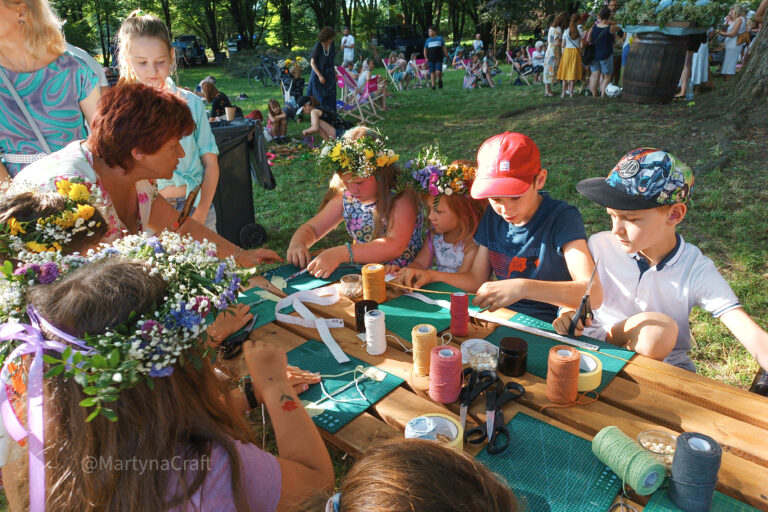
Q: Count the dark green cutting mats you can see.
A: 7